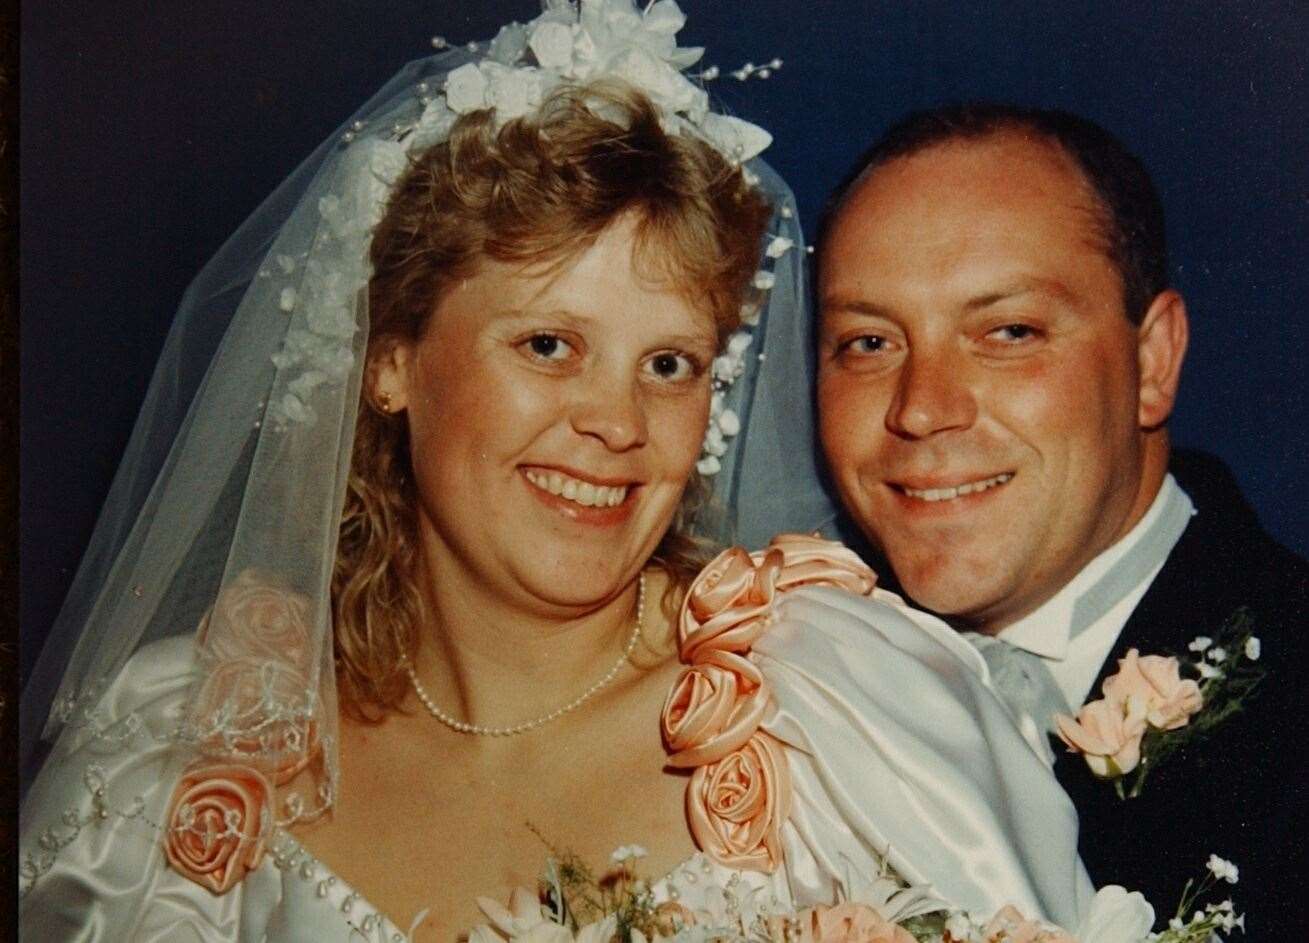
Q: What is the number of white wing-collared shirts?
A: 1